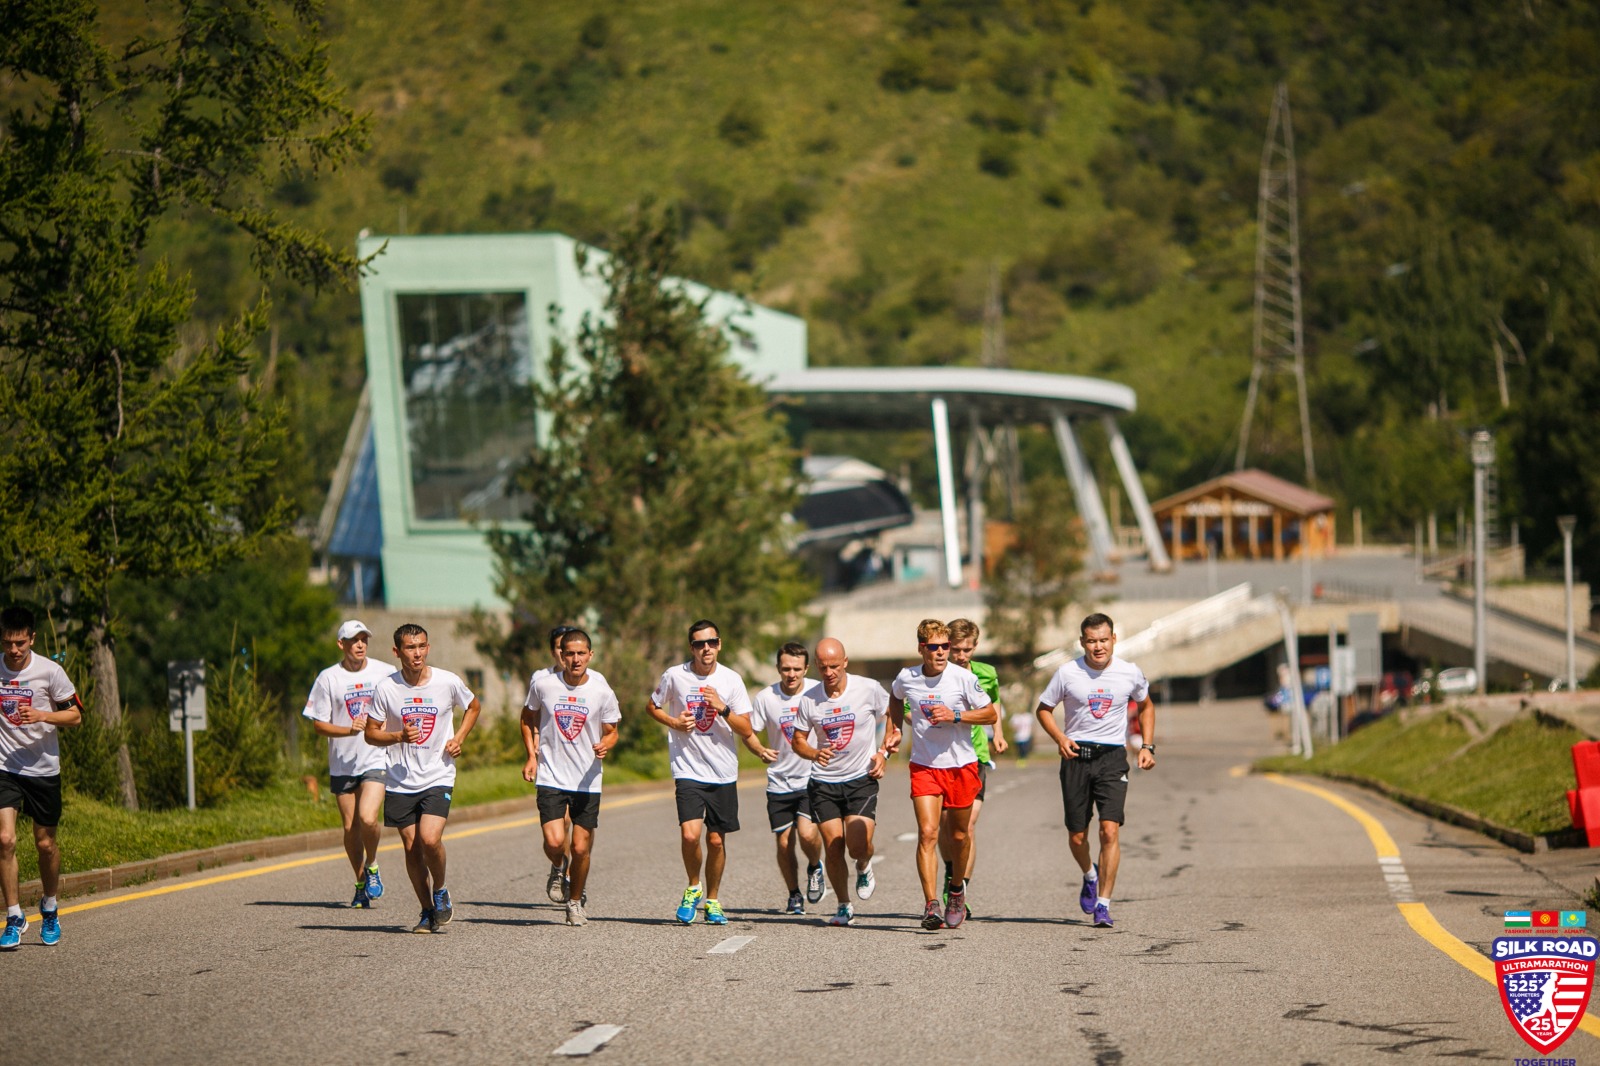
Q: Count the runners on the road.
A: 11